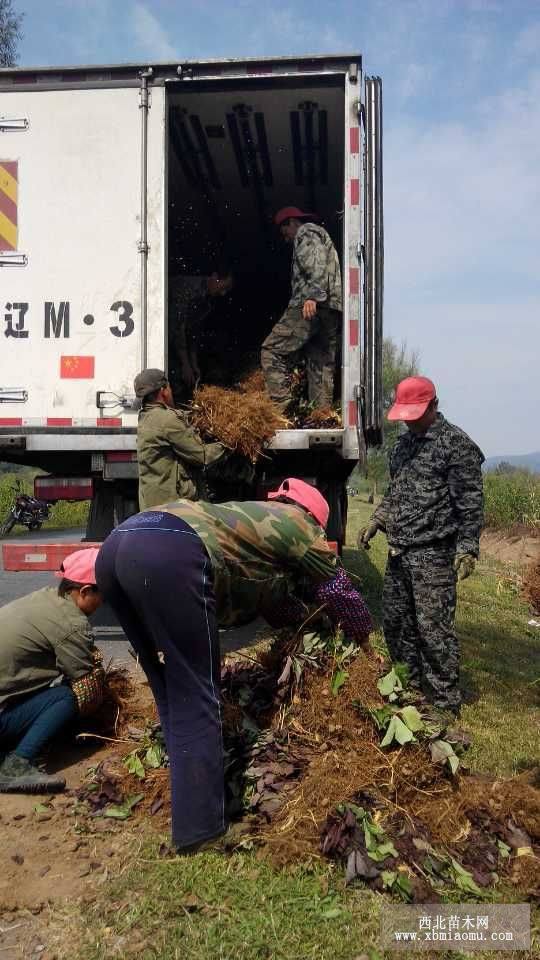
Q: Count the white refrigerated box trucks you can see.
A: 1